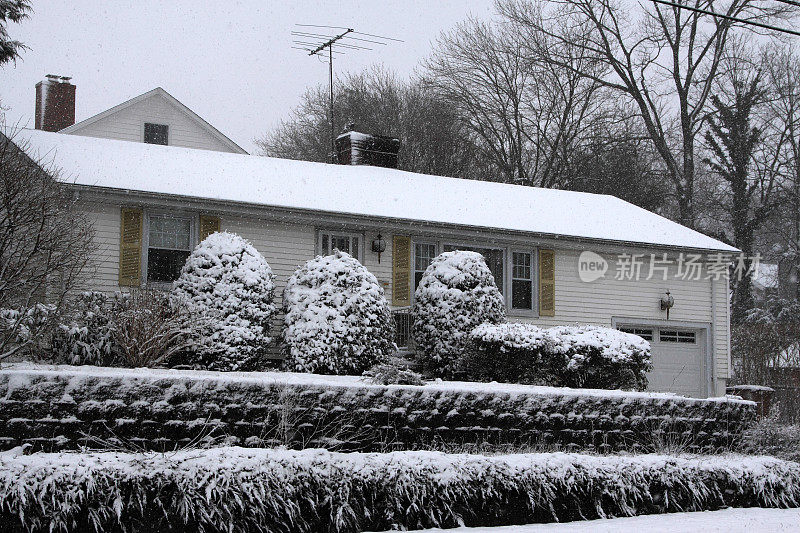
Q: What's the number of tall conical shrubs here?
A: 3